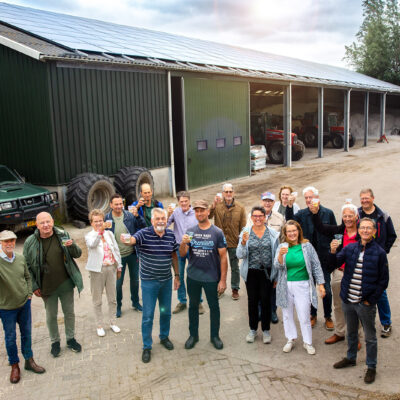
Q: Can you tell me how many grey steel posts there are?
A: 5